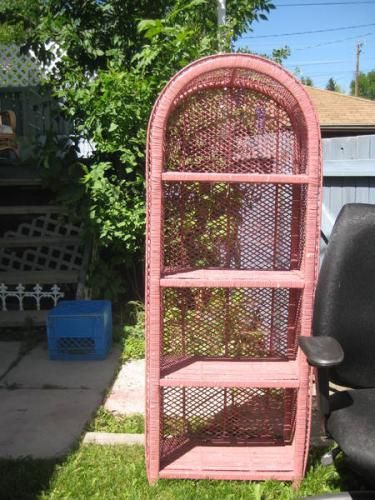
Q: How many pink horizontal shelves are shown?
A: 4